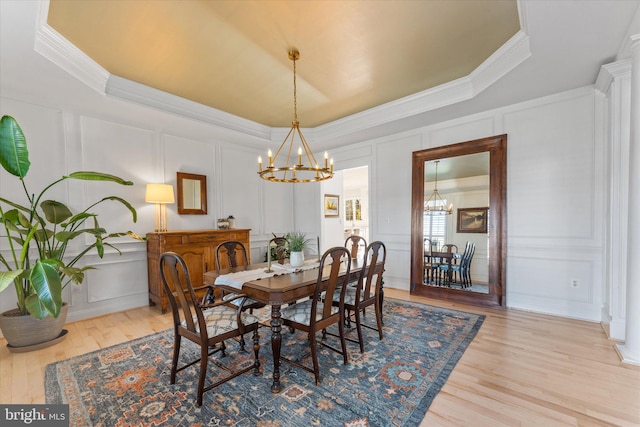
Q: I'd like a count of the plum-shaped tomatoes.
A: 0